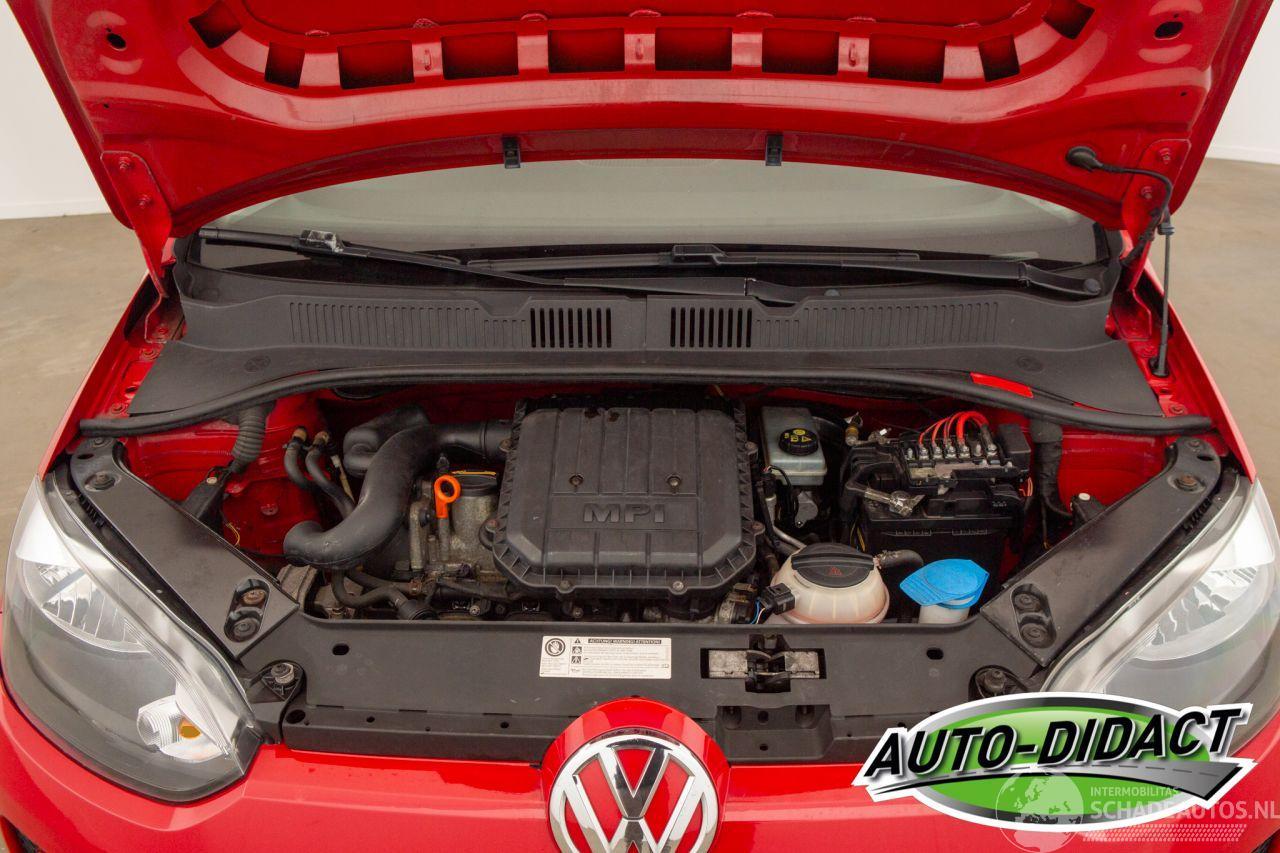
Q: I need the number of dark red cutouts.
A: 10